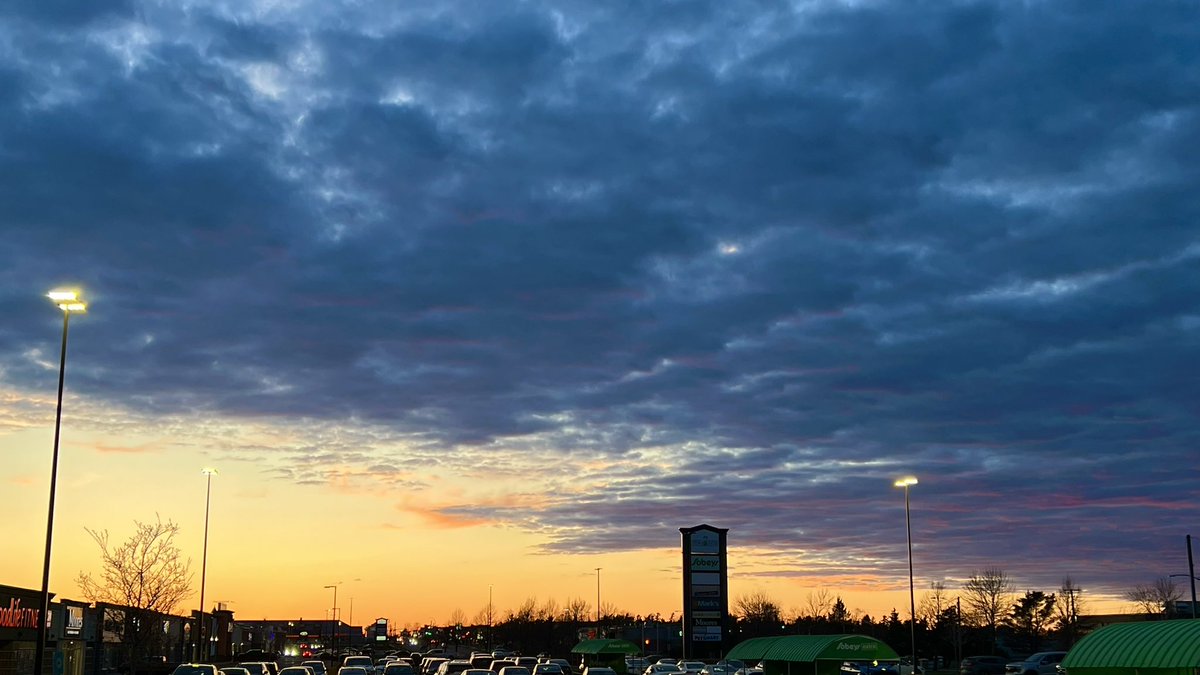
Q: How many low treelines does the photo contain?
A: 1